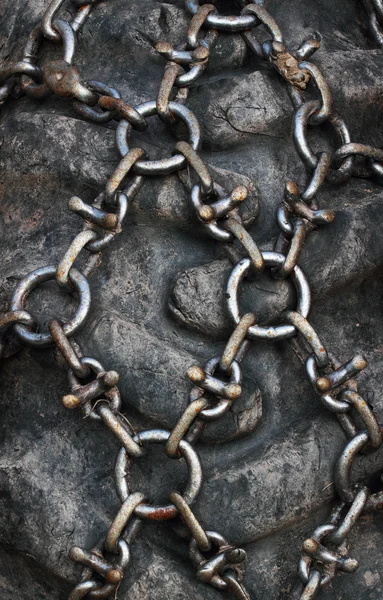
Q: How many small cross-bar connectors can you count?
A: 11